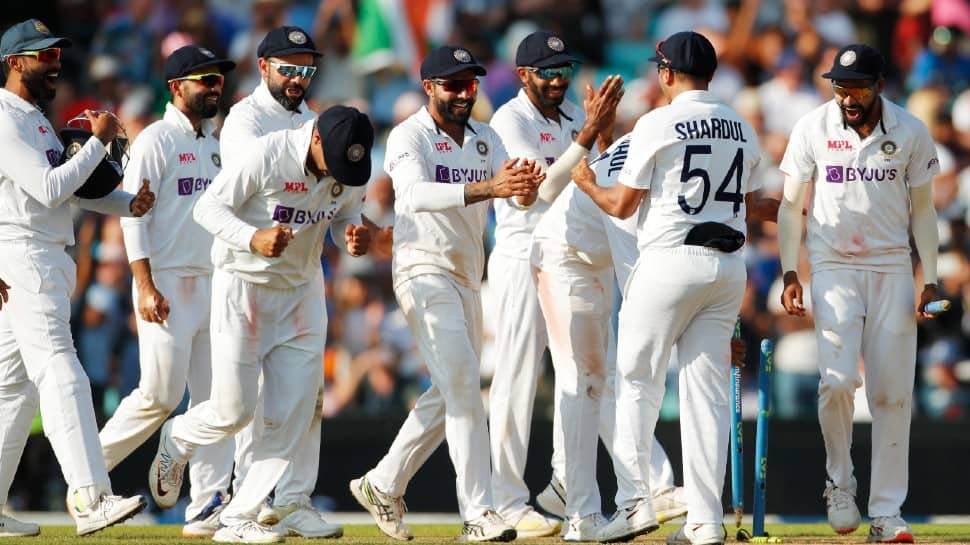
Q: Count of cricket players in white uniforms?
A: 9